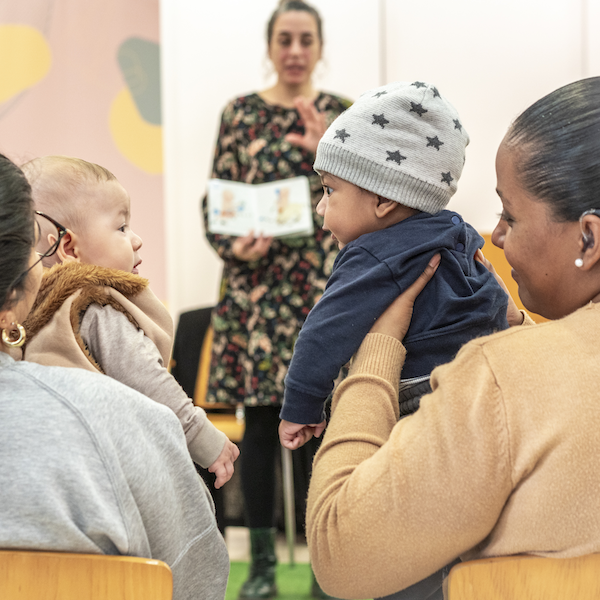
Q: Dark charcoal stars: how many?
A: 10